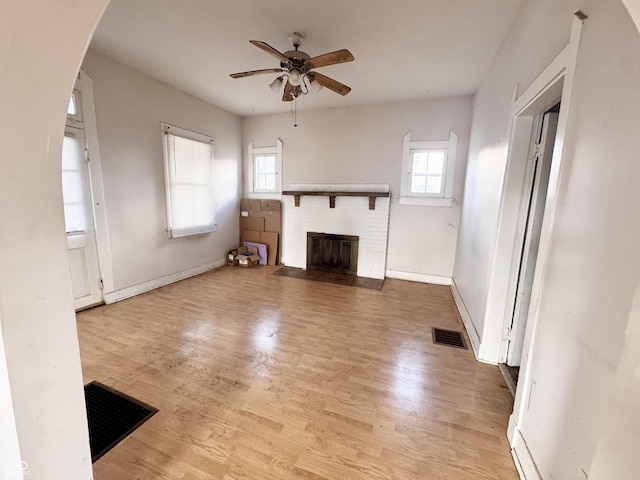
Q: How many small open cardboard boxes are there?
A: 2